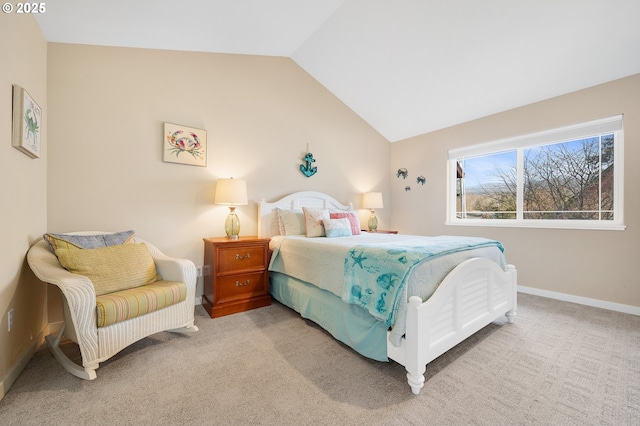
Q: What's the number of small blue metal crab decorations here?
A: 3